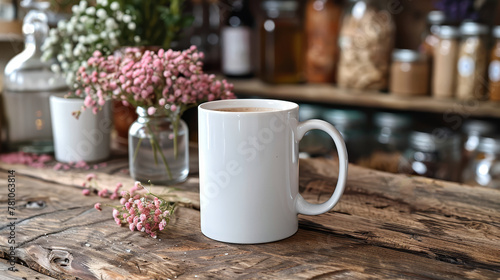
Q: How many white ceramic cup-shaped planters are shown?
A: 1